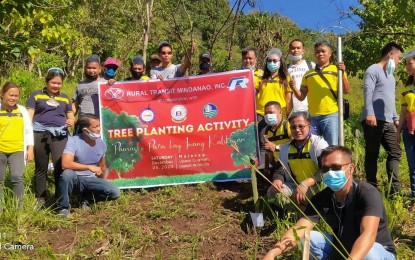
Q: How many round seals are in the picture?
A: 3